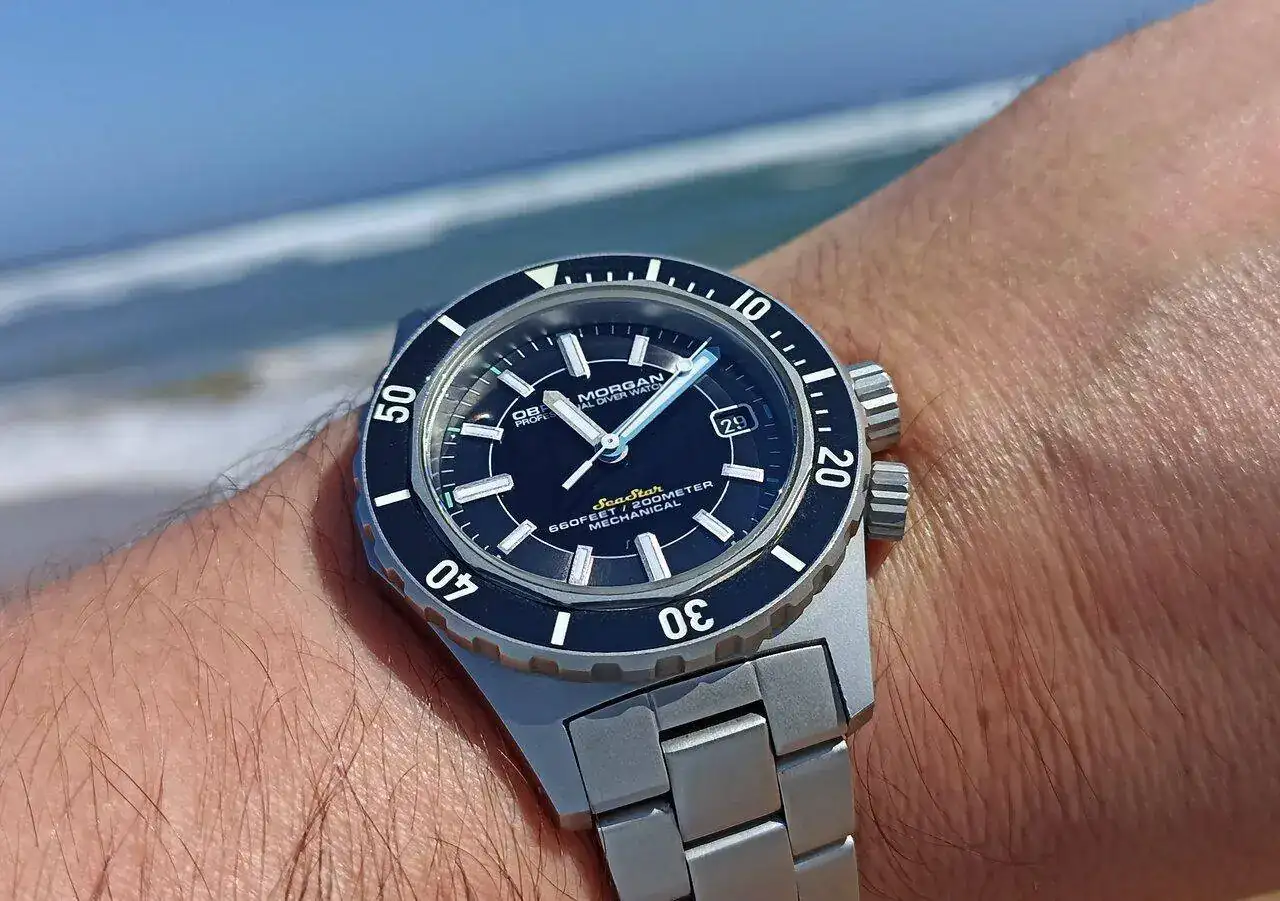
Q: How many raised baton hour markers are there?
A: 10